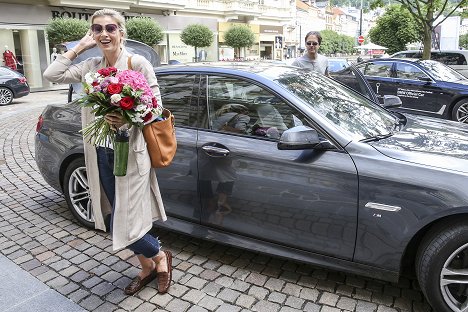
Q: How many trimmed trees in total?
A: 4